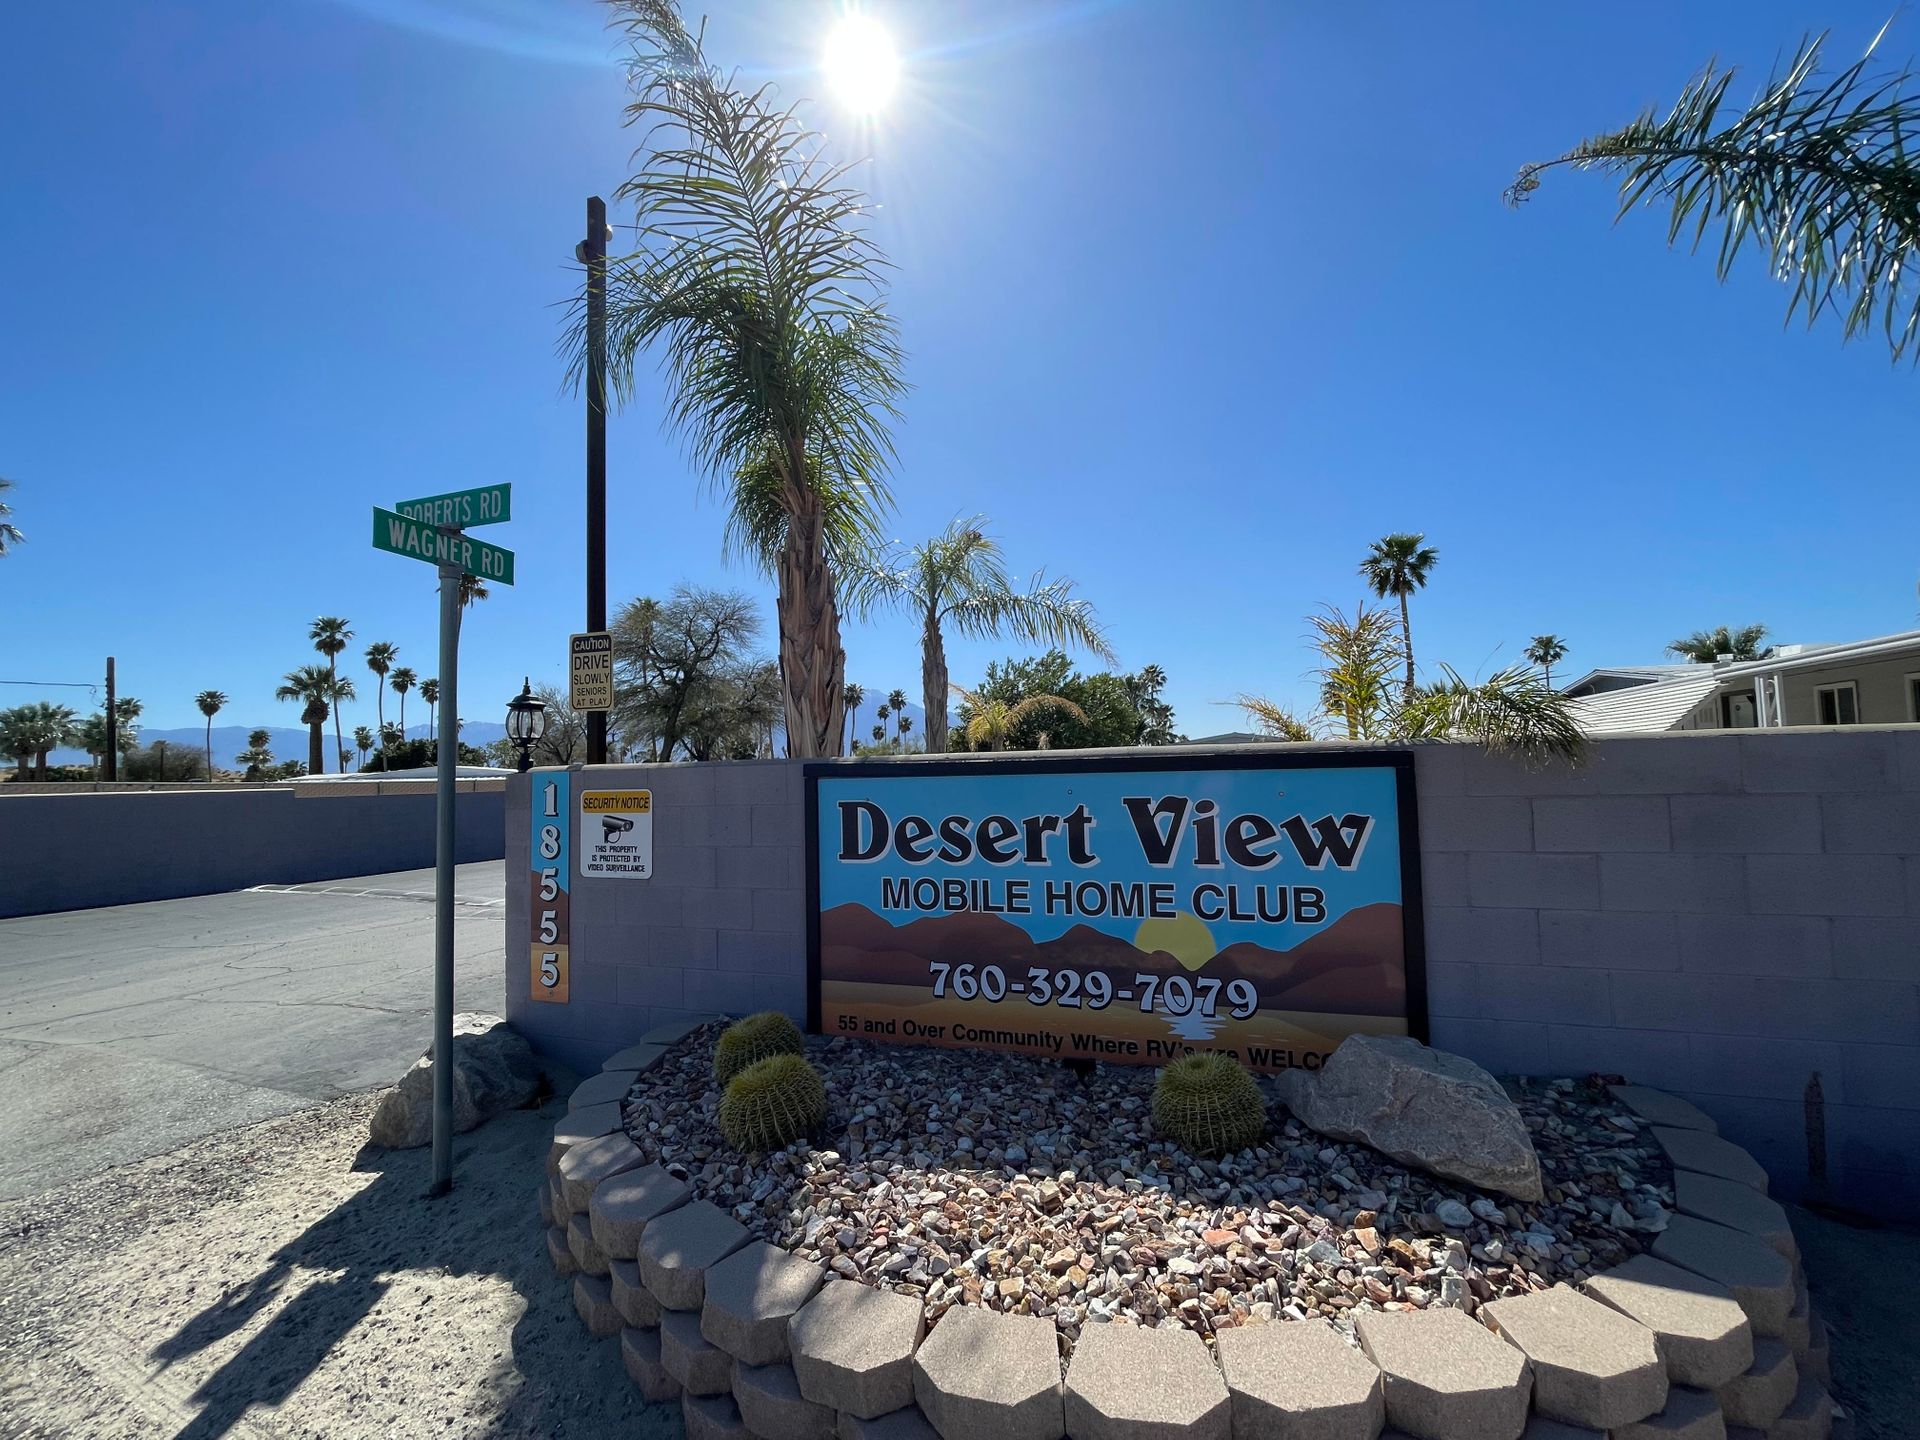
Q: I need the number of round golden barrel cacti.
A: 3